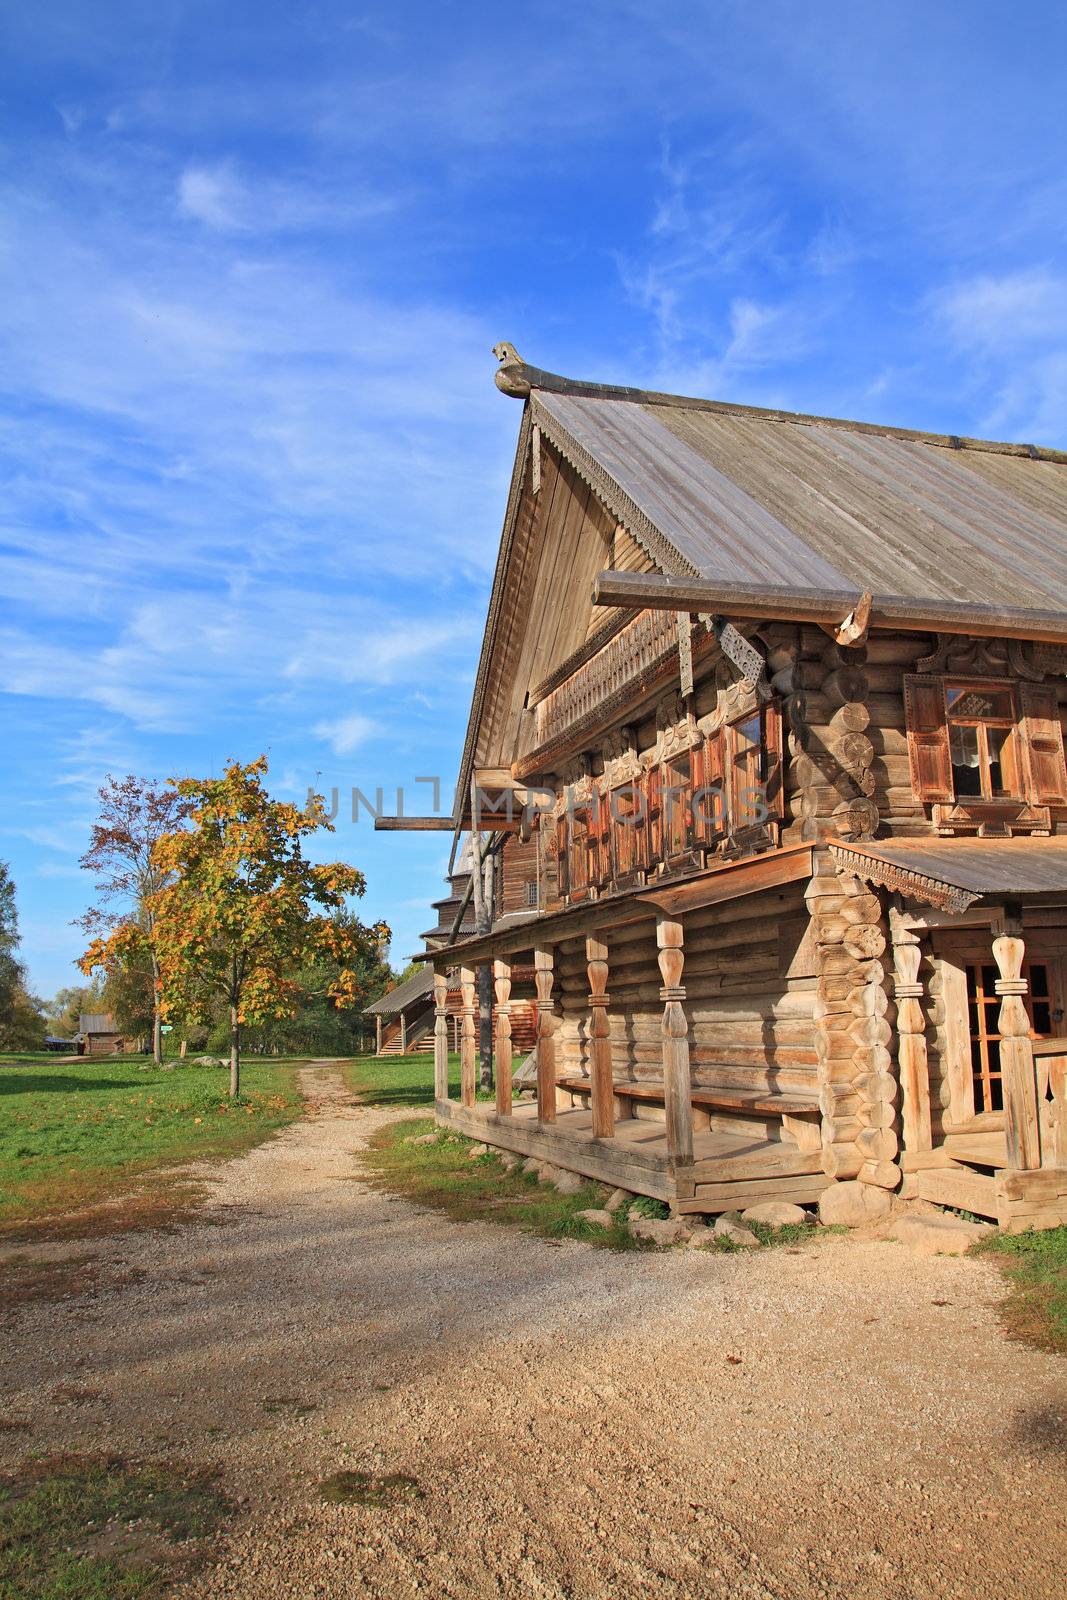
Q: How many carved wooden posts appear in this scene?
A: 8